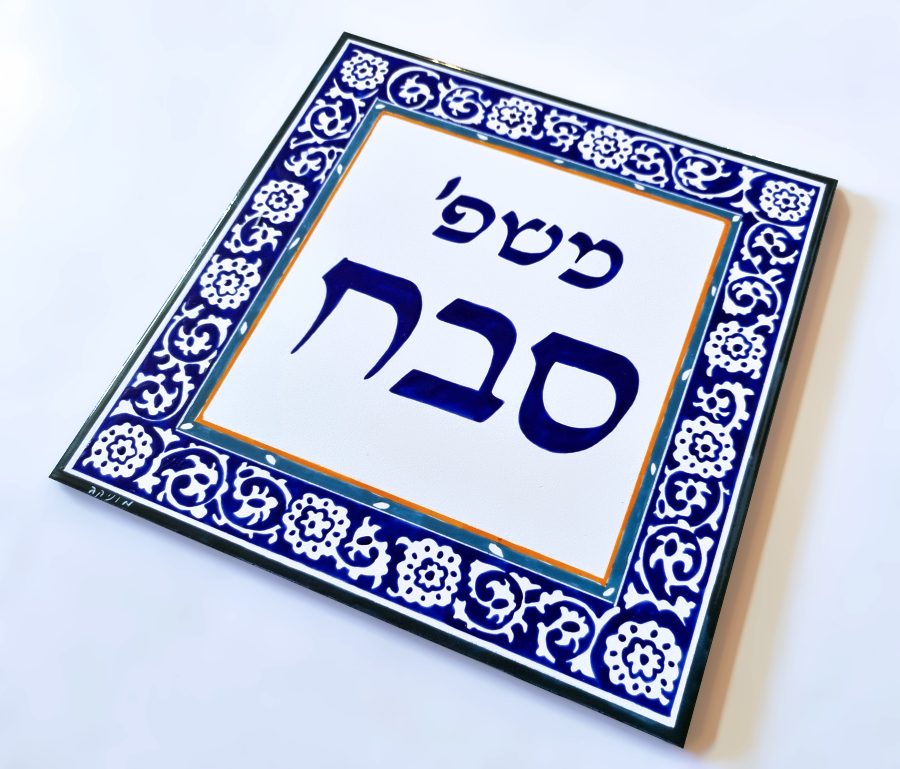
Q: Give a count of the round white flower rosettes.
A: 12